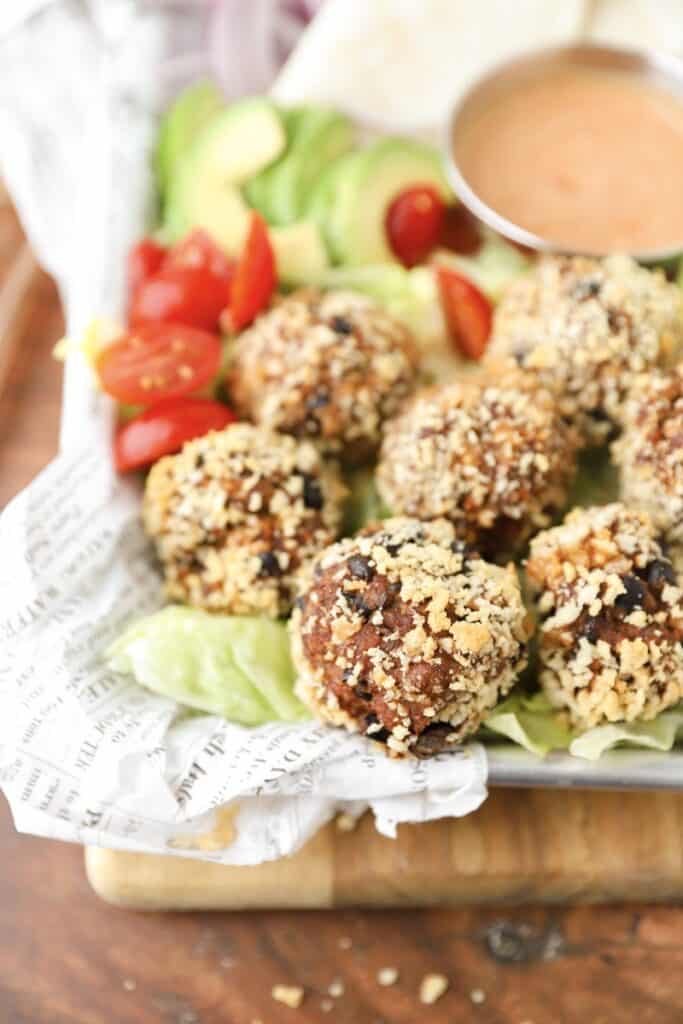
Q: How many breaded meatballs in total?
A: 7